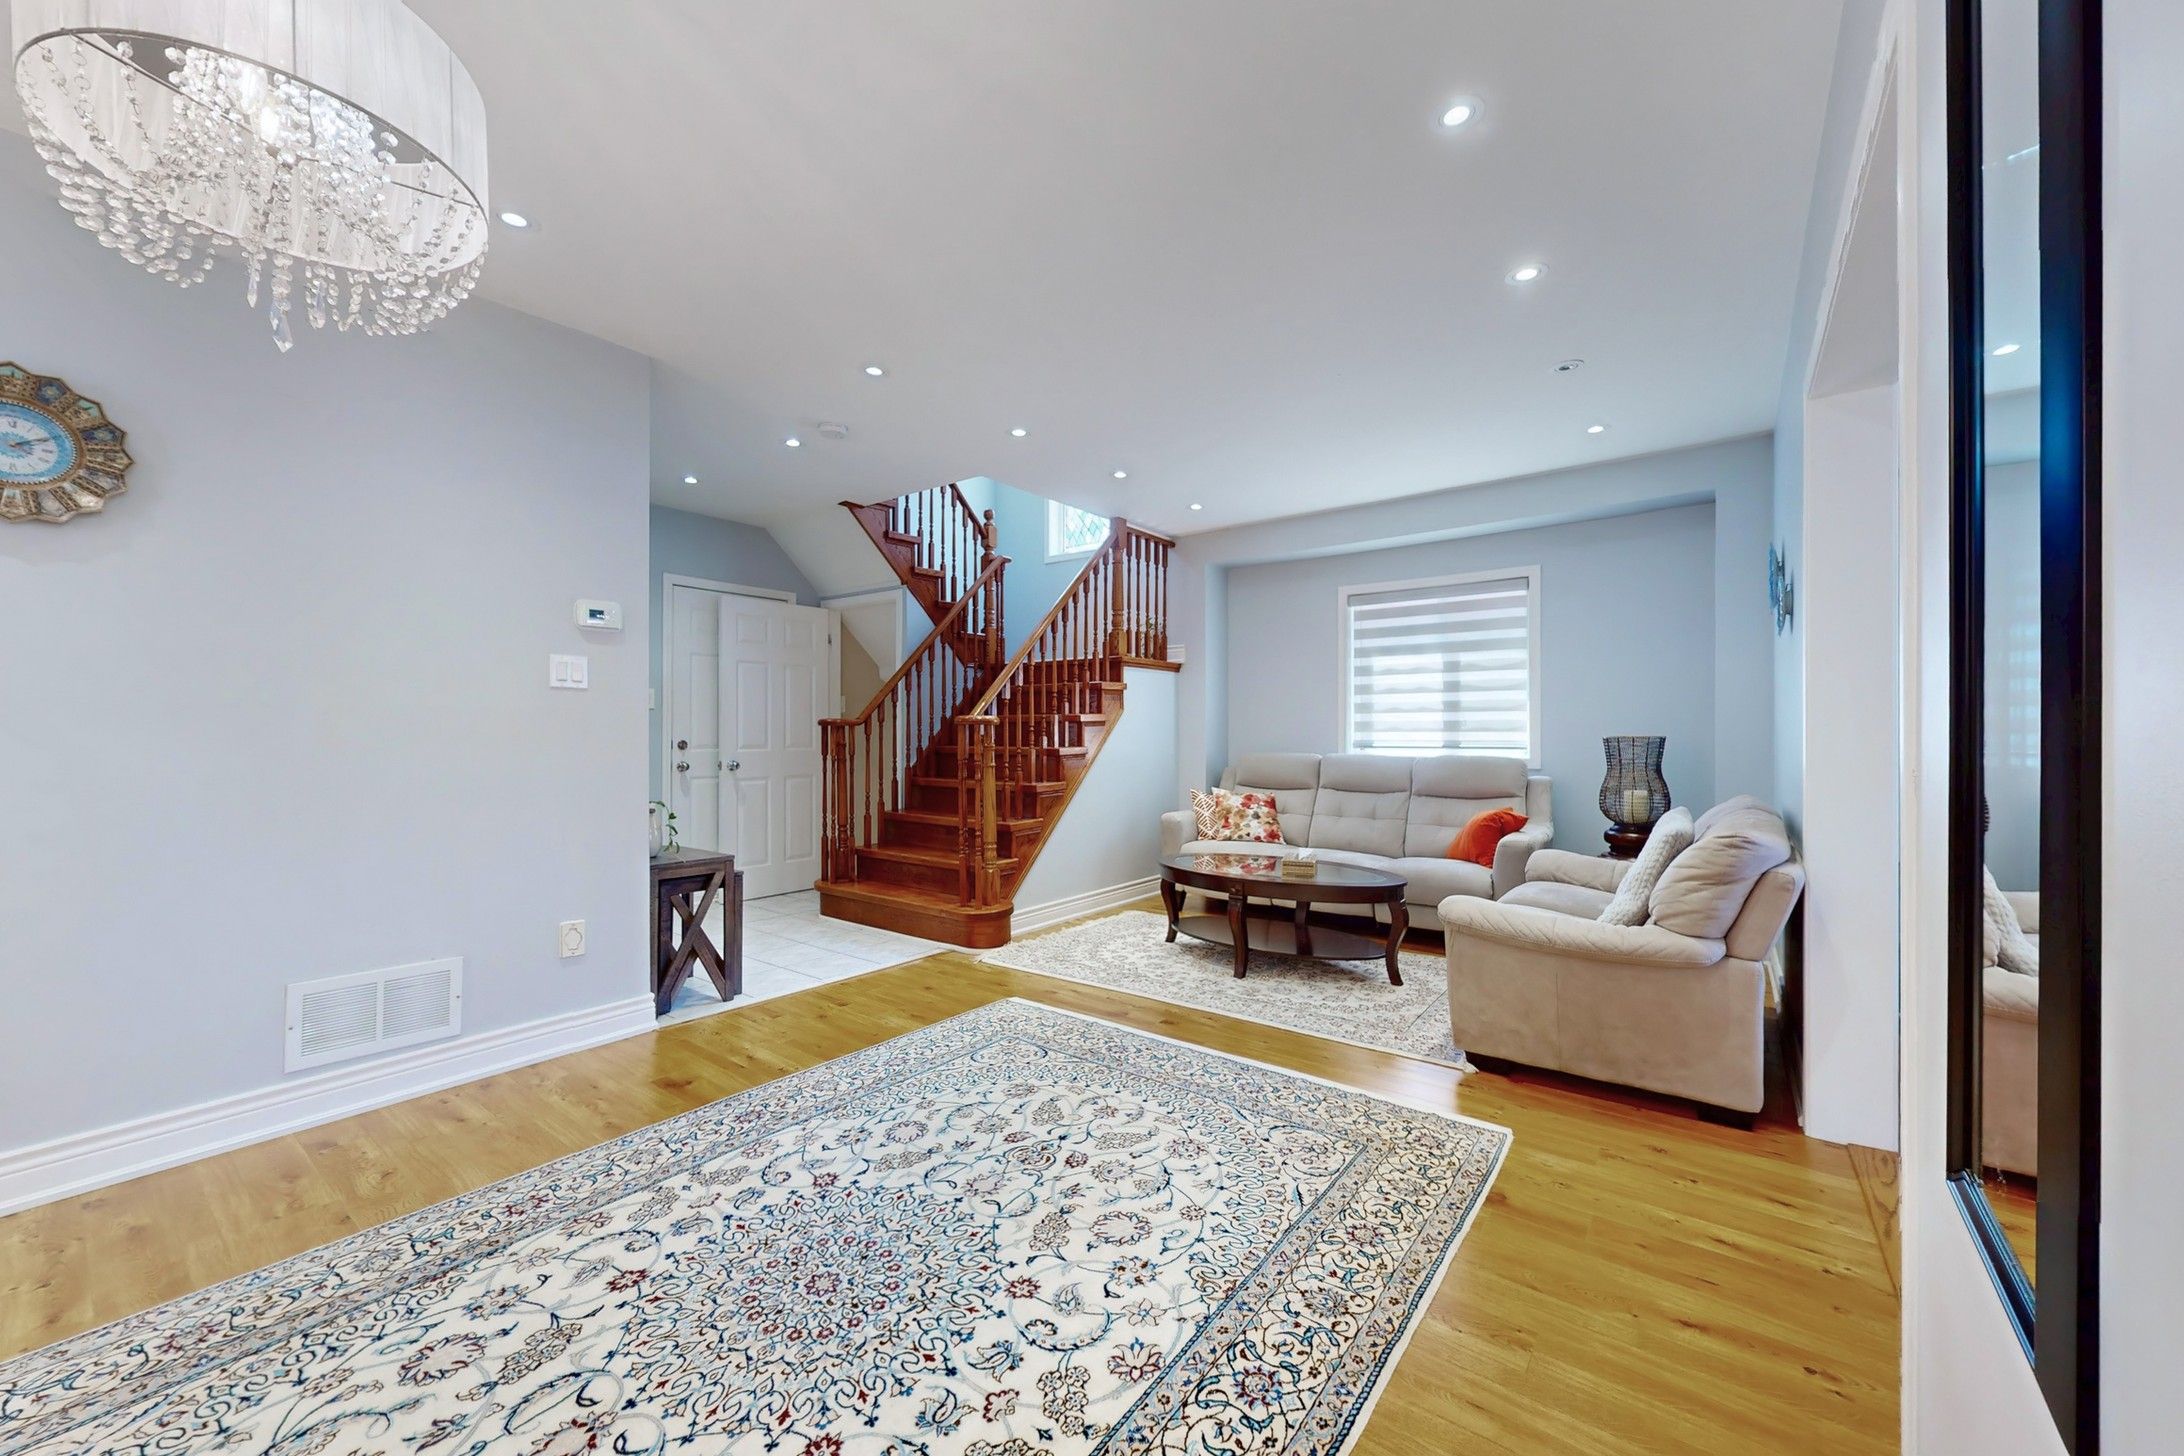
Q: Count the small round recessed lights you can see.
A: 11